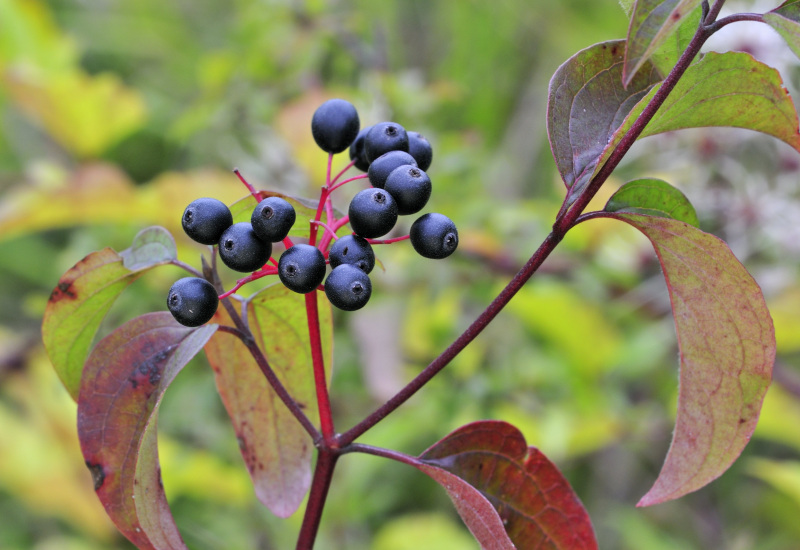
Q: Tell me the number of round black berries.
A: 15